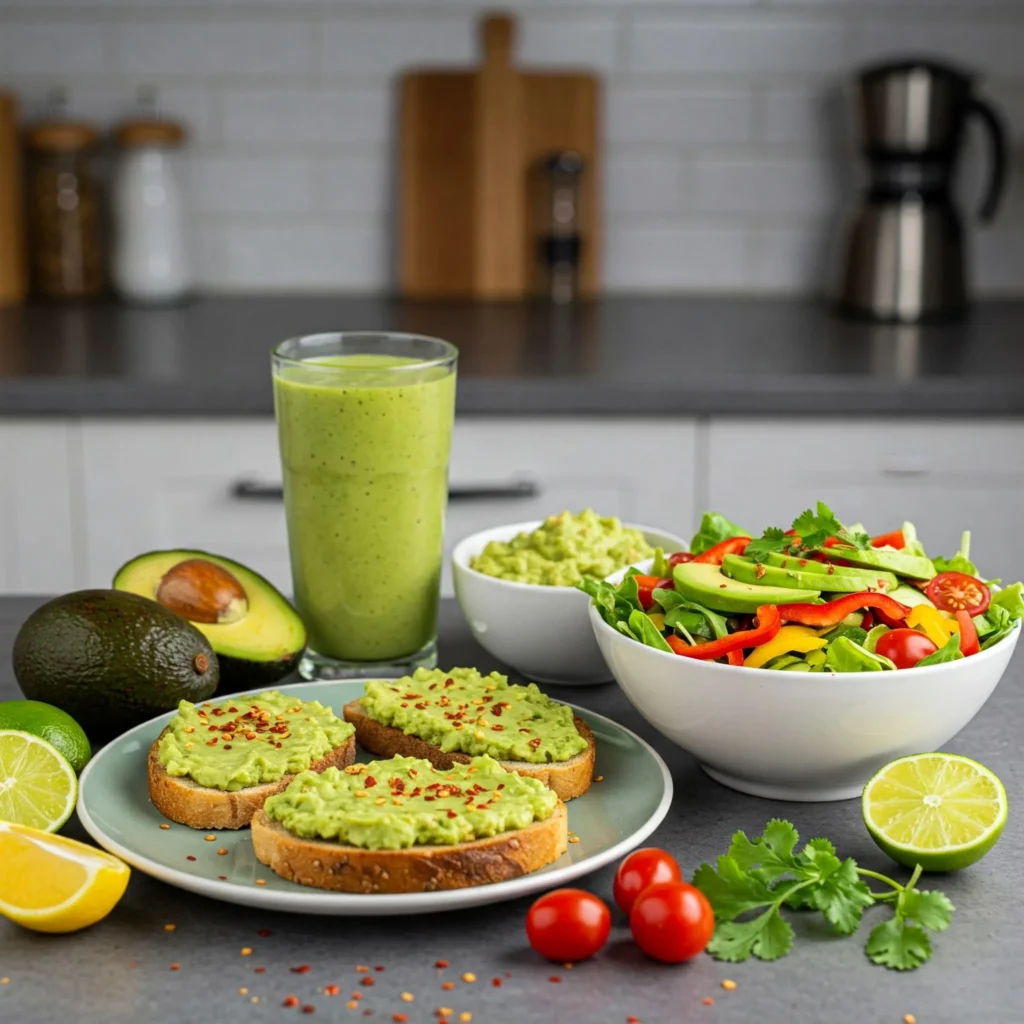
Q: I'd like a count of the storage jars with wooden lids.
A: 2